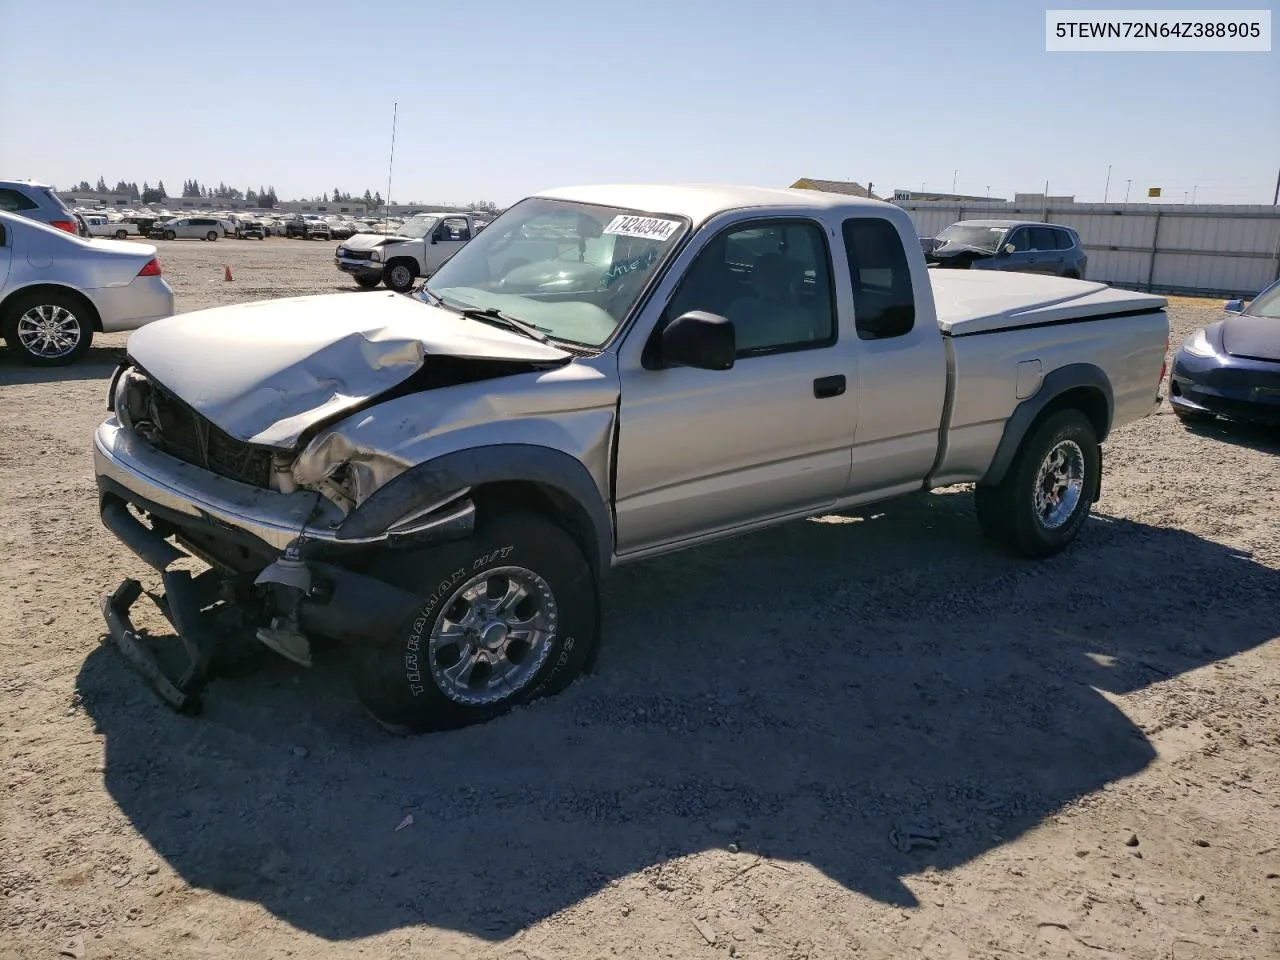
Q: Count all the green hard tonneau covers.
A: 0